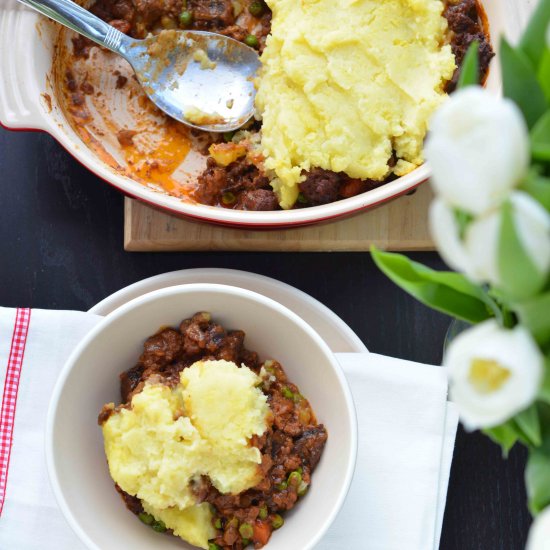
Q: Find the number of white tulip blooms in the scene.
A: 4